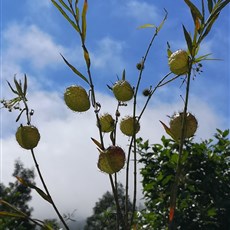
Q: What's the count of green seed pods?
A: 8